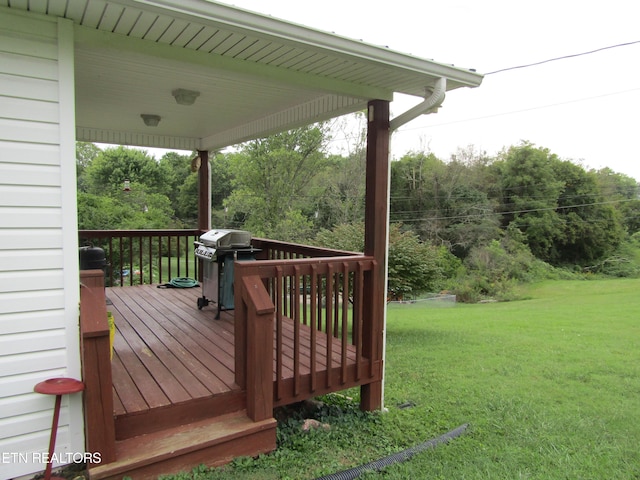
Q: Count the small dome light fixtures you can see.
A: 2